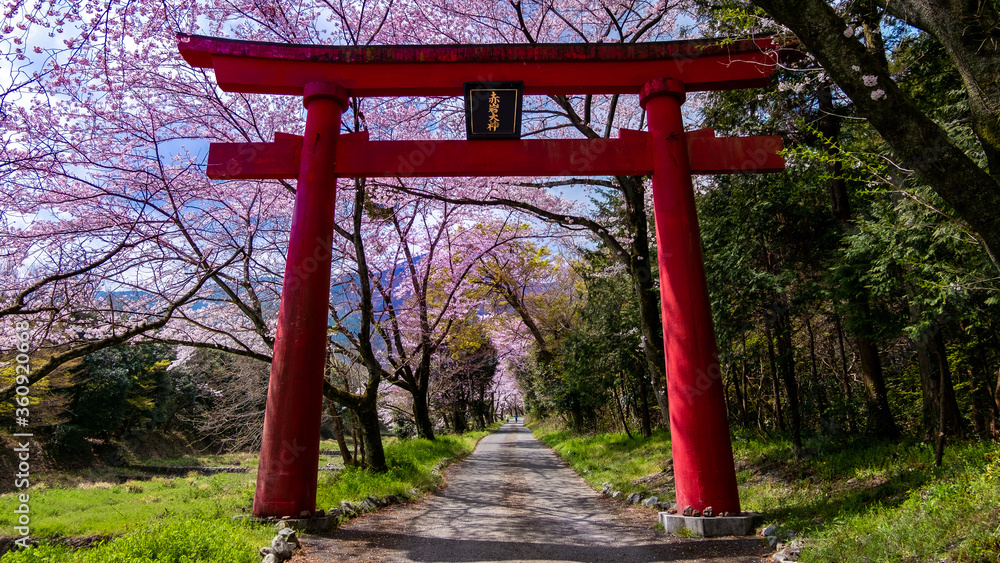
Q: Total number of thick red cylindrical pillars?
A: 2